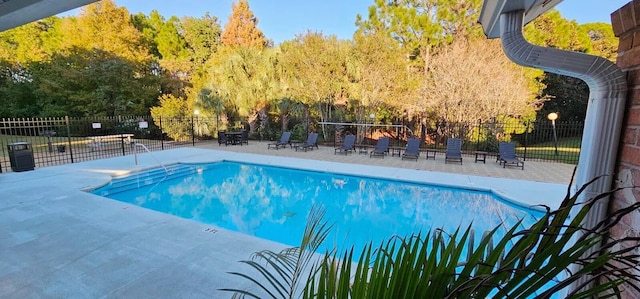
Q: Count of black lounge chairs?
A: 7